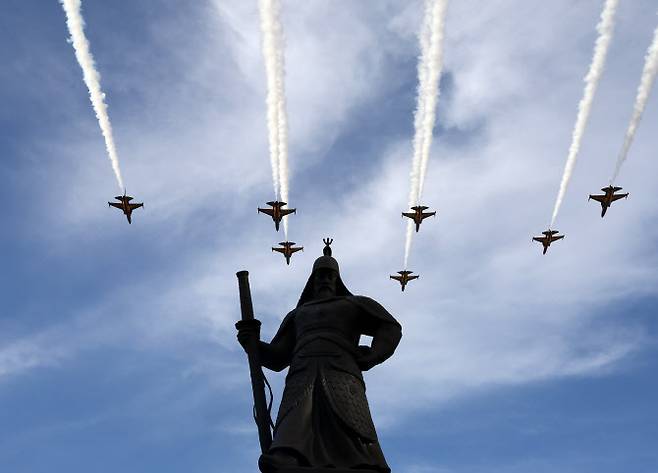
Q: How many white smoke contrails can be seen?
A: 7